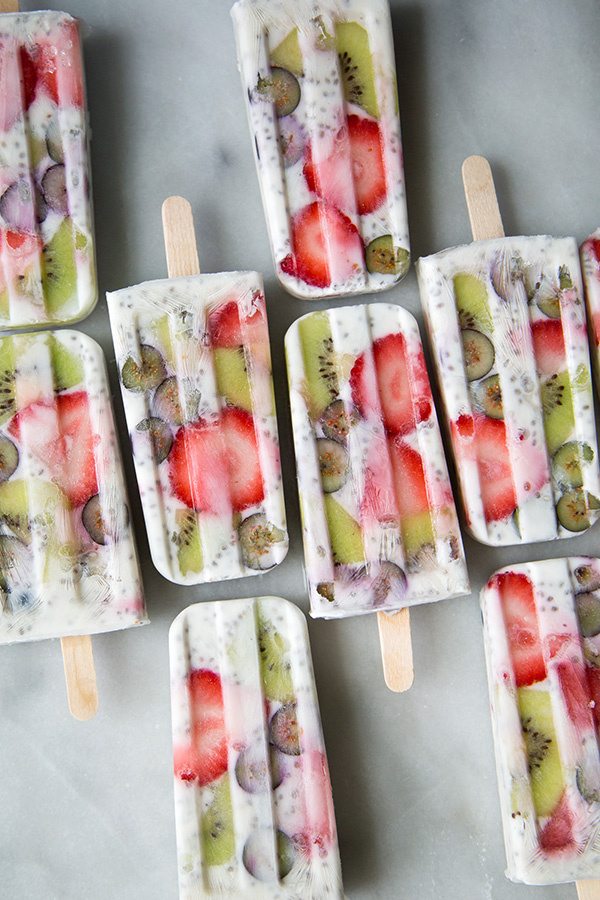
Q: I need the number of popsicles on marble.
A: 9